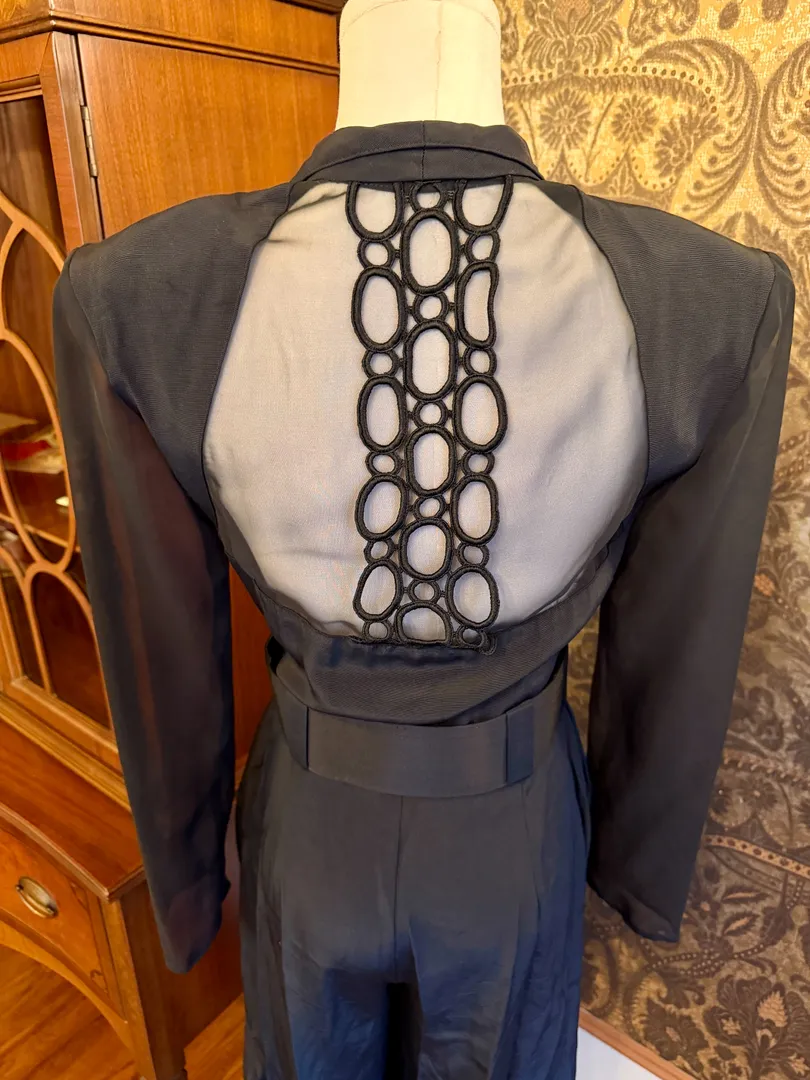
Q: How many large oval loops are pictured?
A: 15